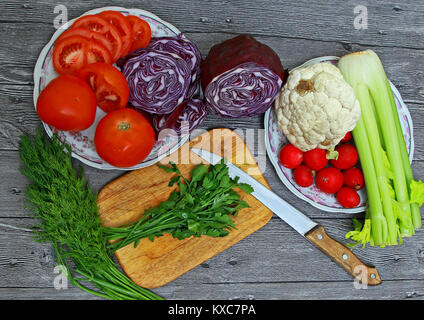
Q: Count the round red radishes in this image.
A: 8